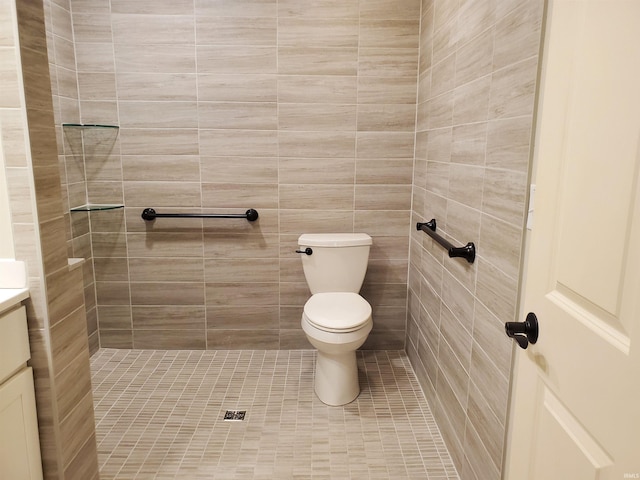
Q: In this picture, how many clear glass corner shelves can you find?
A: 2